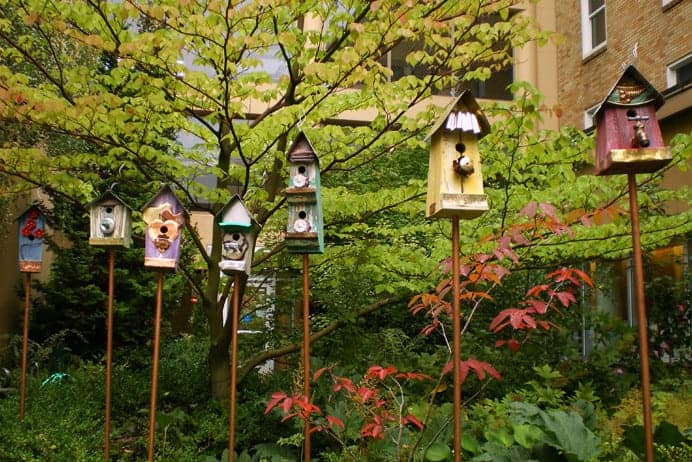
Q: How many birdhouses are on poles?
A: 7